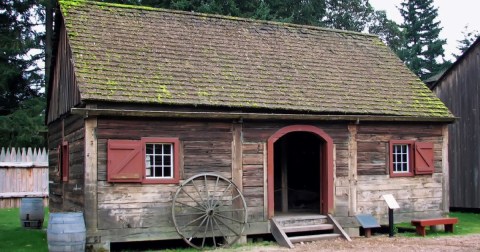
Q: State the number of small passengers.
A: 0